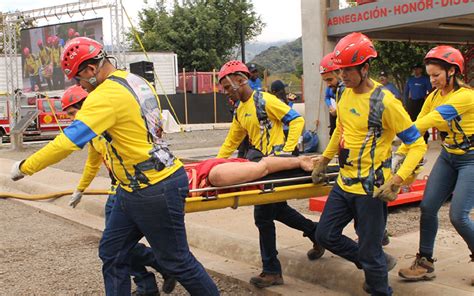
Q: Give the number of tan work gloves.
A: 2